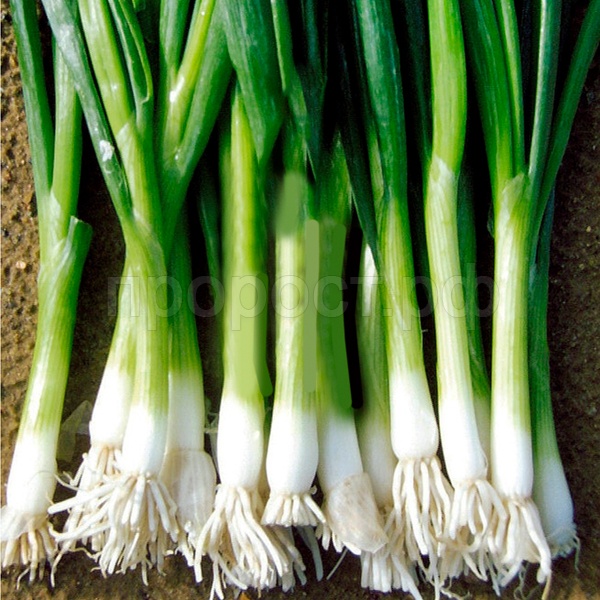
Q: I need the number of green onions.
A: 13